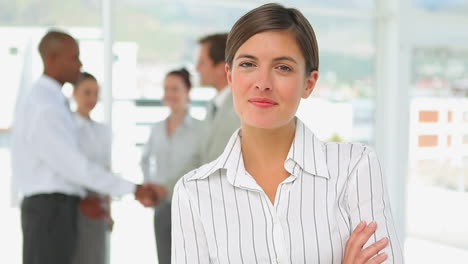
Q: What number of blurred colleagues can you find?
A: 4